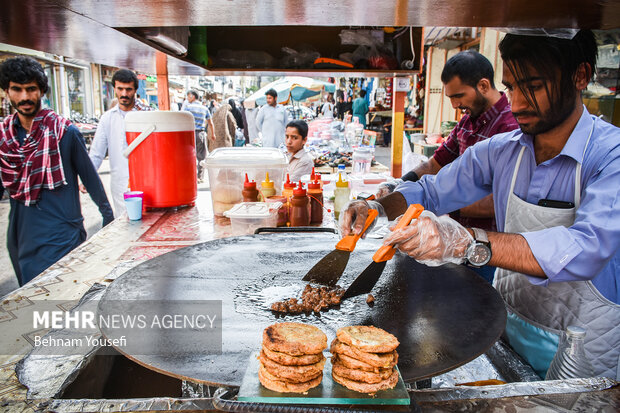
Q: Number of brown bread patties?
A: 10